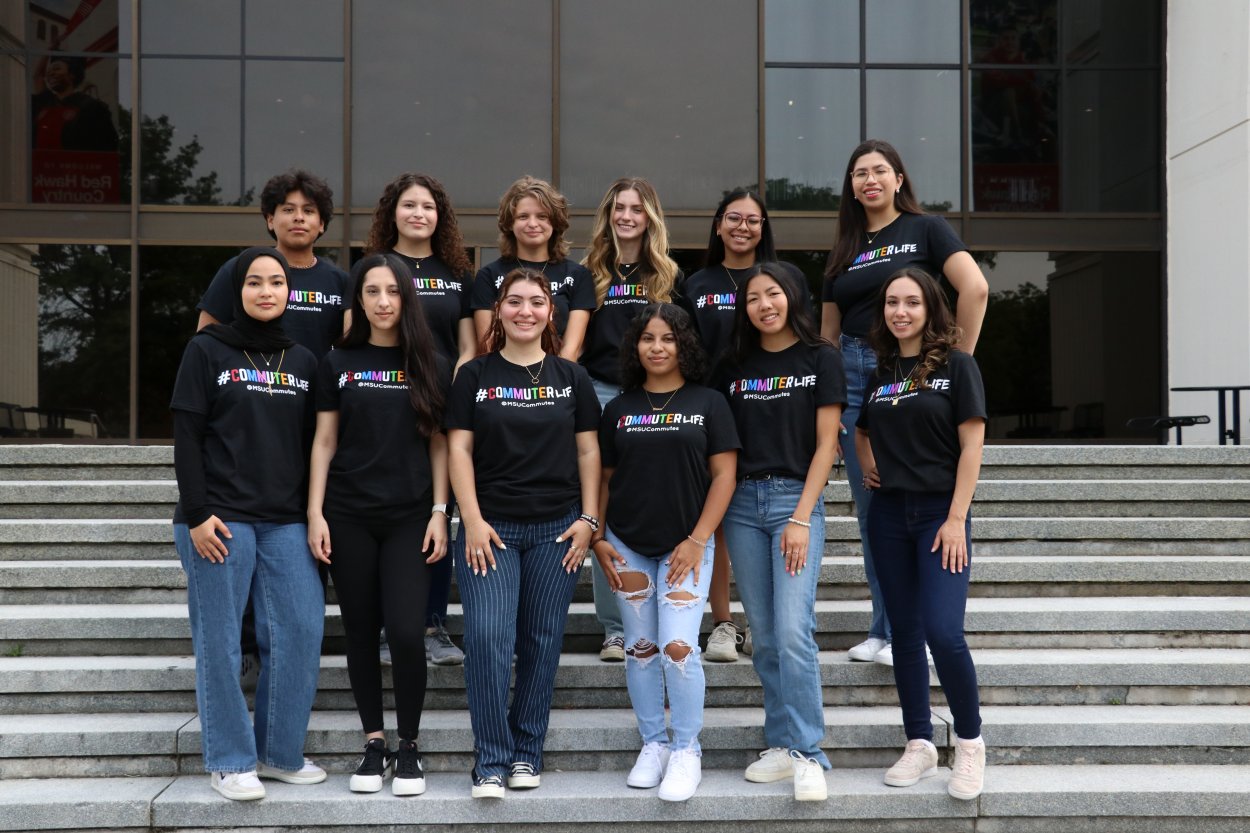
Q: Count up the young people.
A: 12